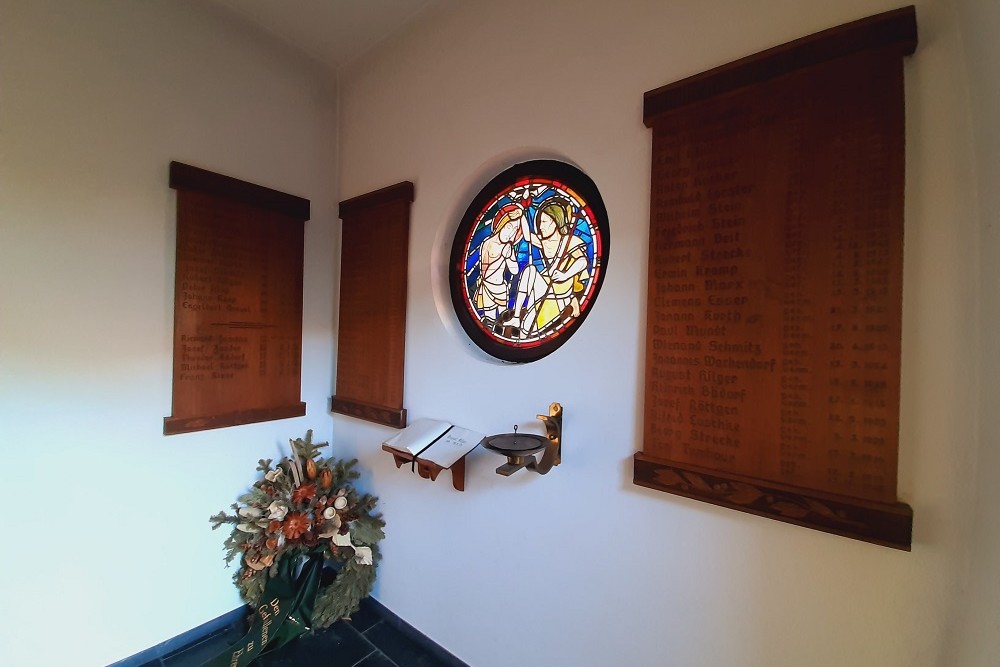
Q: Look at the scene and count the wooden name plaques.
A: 3